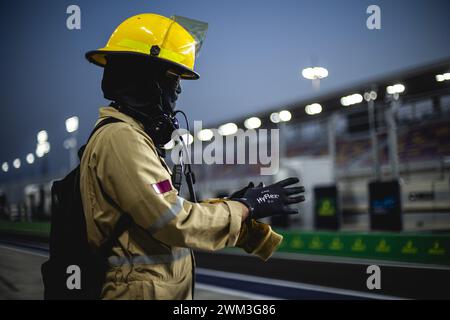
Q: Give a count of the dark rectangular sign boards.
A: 2